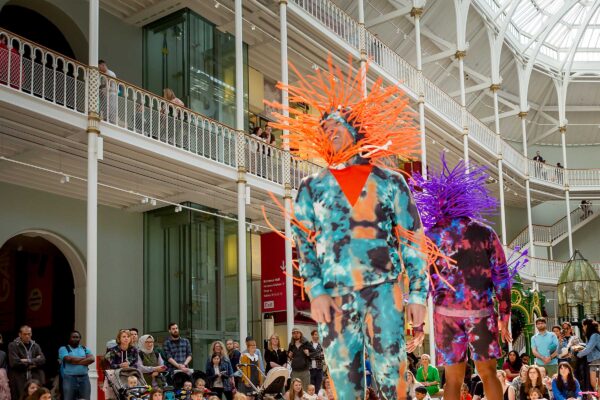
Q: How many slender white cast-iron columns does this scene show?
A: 9